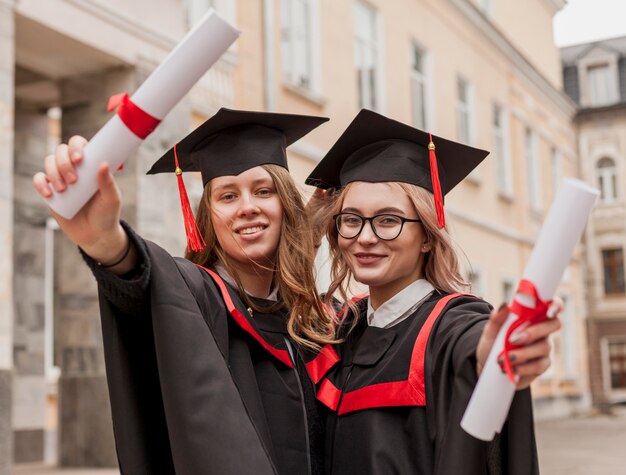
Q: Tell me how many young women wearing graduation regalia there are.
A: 2